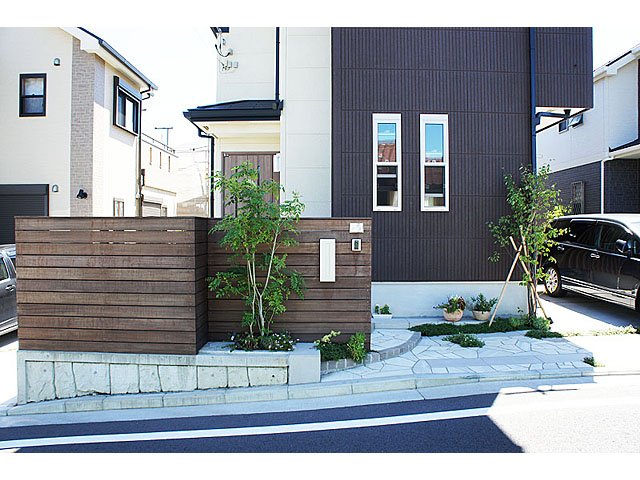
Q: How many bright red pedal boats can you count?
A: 0